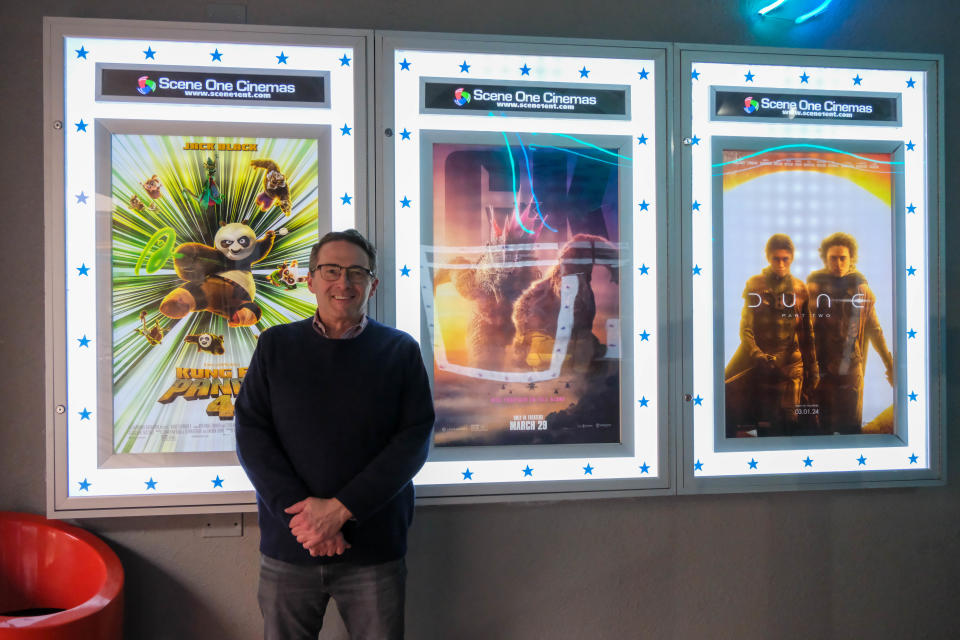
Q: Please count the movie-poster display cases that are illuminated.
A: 3